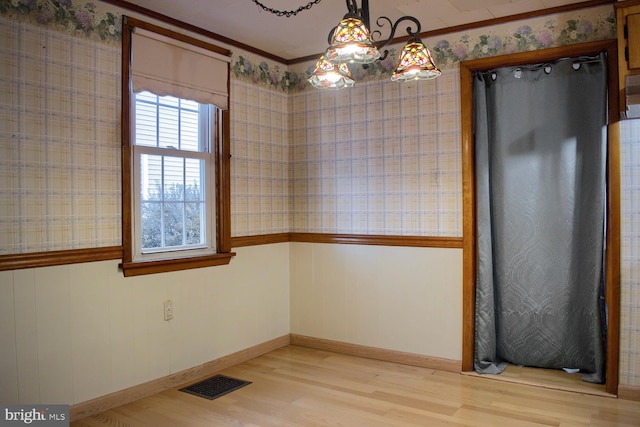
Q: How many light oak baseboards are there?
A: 3